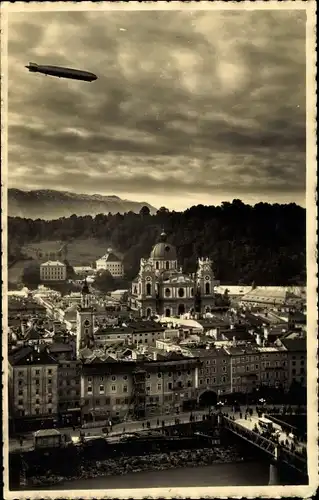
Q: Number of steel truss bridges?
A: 1